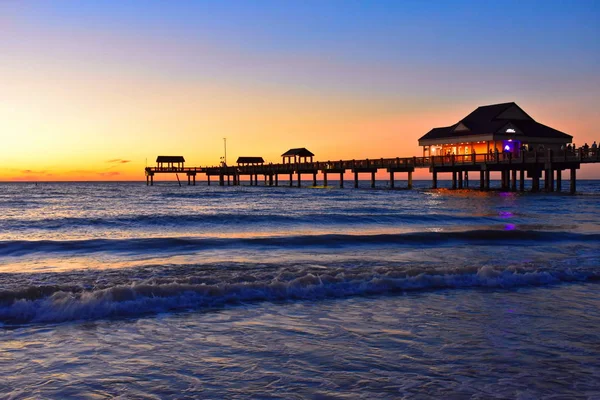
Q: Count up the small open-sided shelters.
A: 3